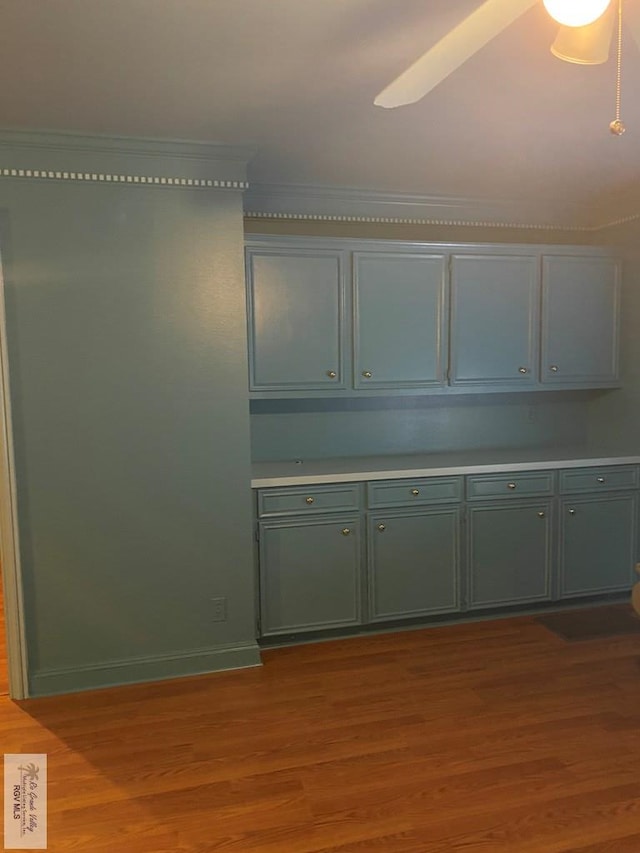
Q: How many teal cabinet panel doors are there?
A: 8